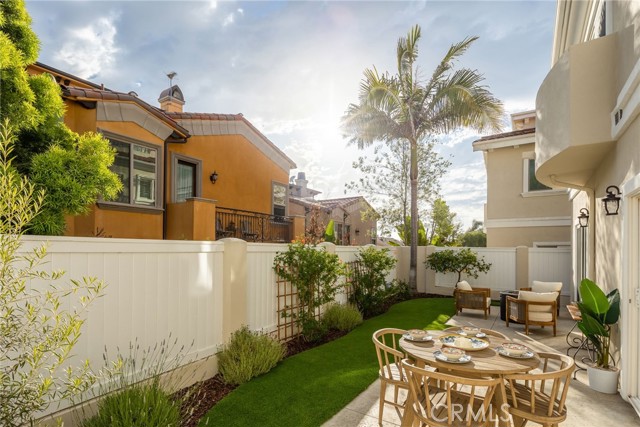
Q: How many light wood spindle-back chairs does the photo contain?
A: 4